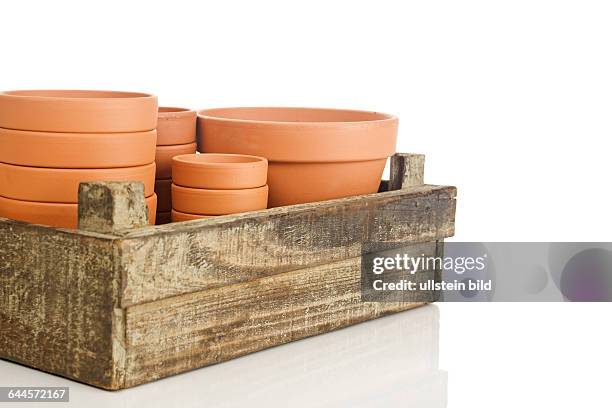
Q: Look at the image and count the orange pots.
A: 12